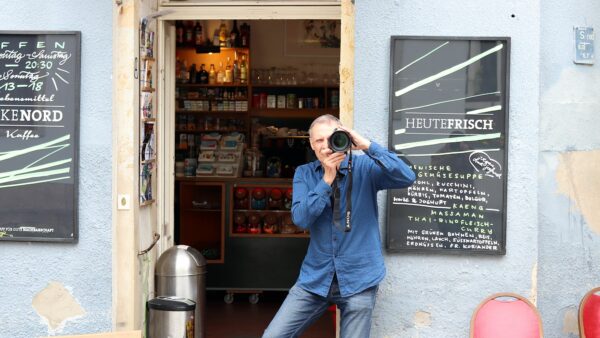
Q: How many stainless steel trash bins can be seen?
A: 2